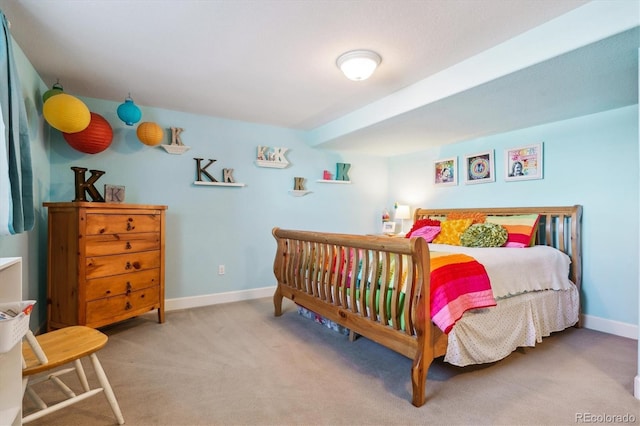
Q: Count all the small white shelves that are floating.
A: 5